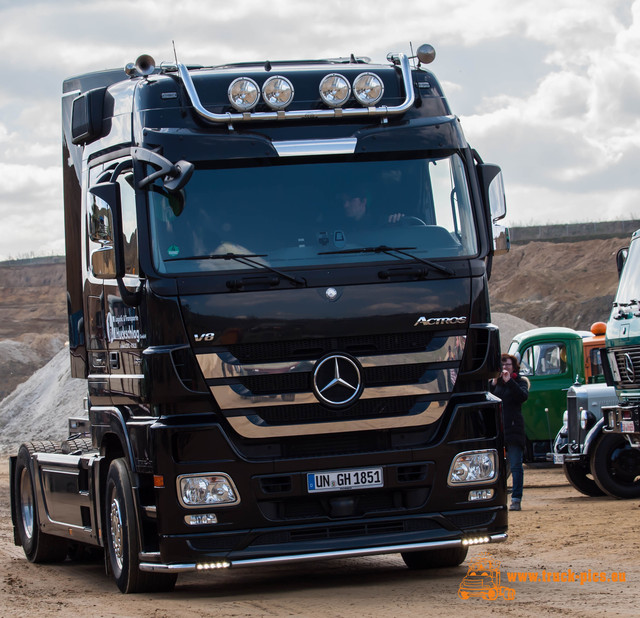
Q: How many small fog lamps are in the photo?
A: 2